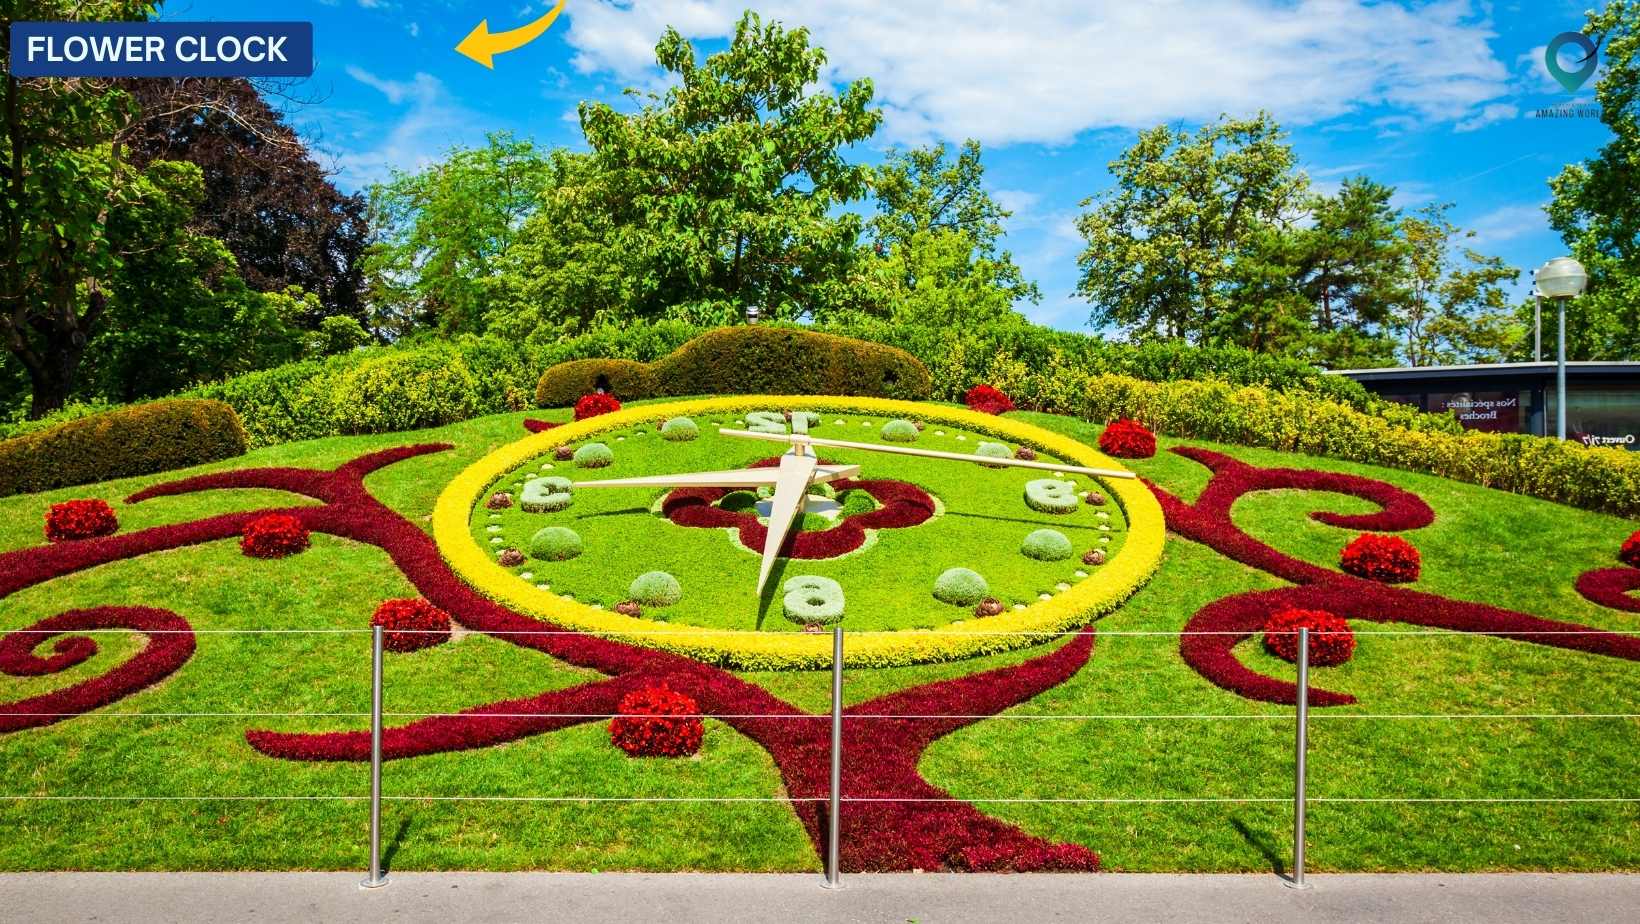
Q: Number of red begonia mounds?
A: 10